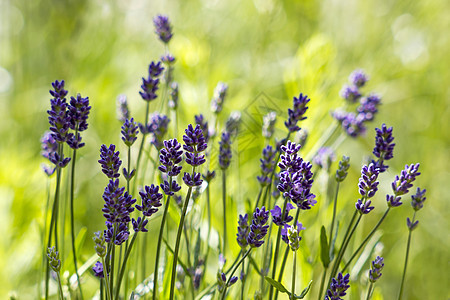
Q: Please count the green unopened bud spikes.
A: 4